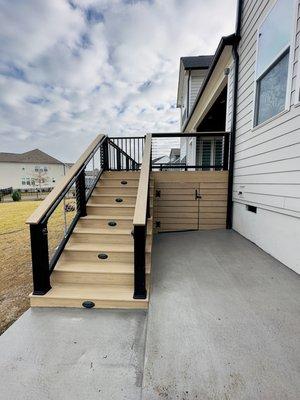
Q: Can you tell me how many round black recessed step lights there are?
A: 5